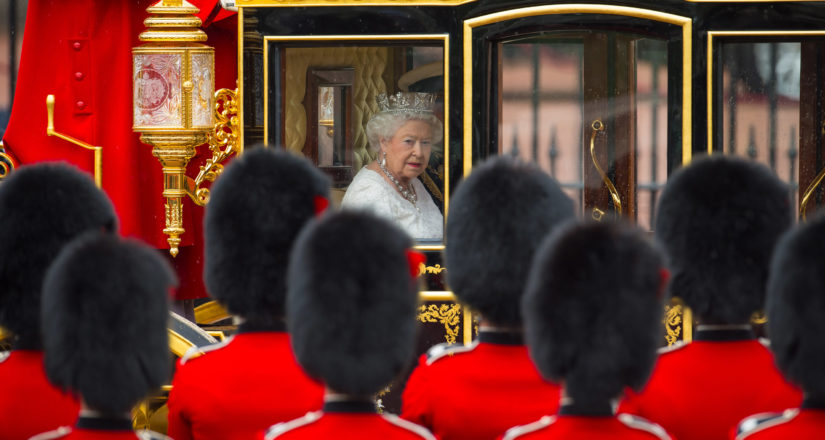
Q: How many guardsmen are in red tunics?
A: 8